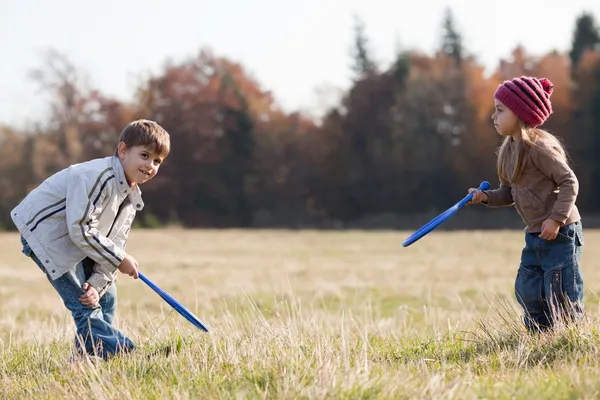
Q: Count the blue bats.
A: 2